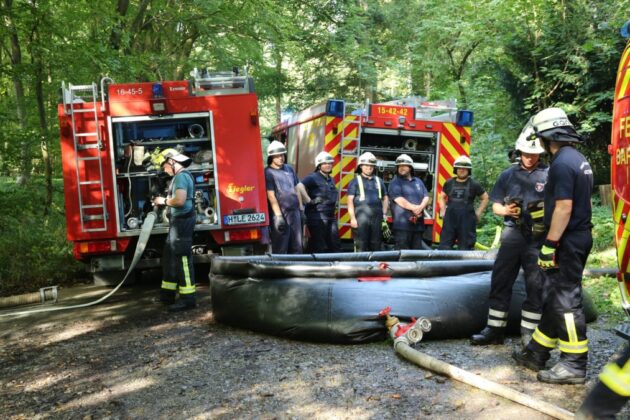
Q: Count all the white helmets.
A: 8